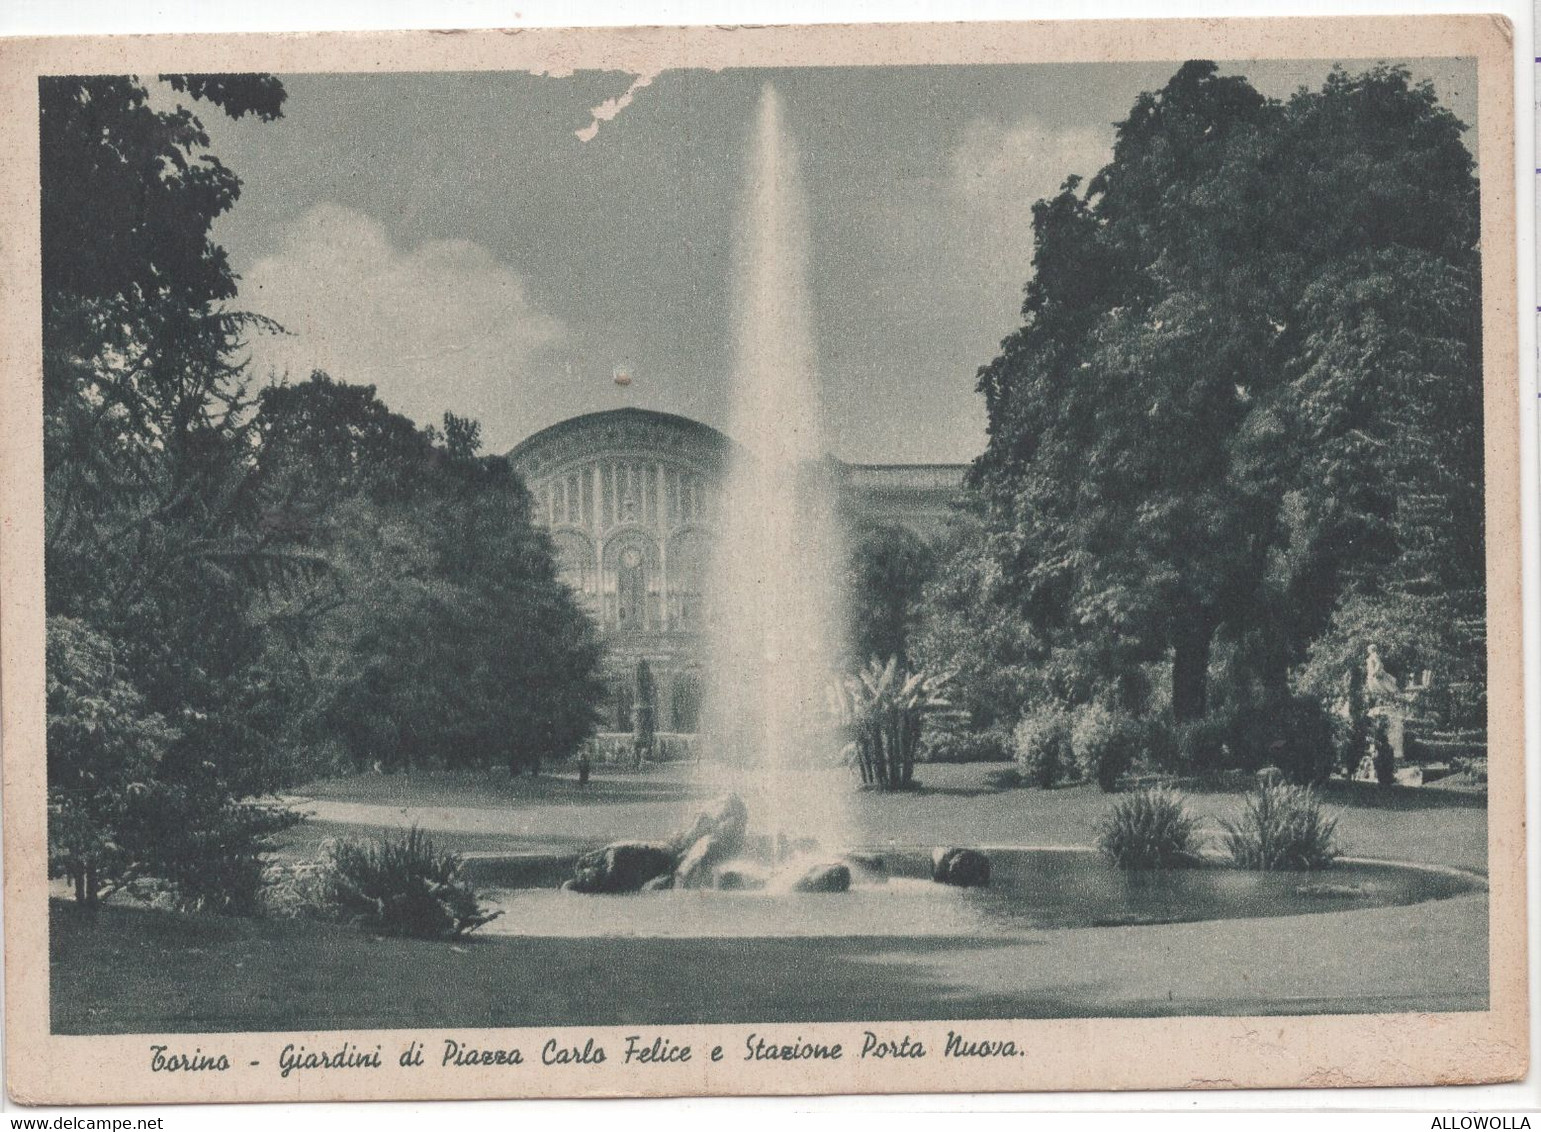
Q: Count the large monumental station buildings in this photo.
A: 1